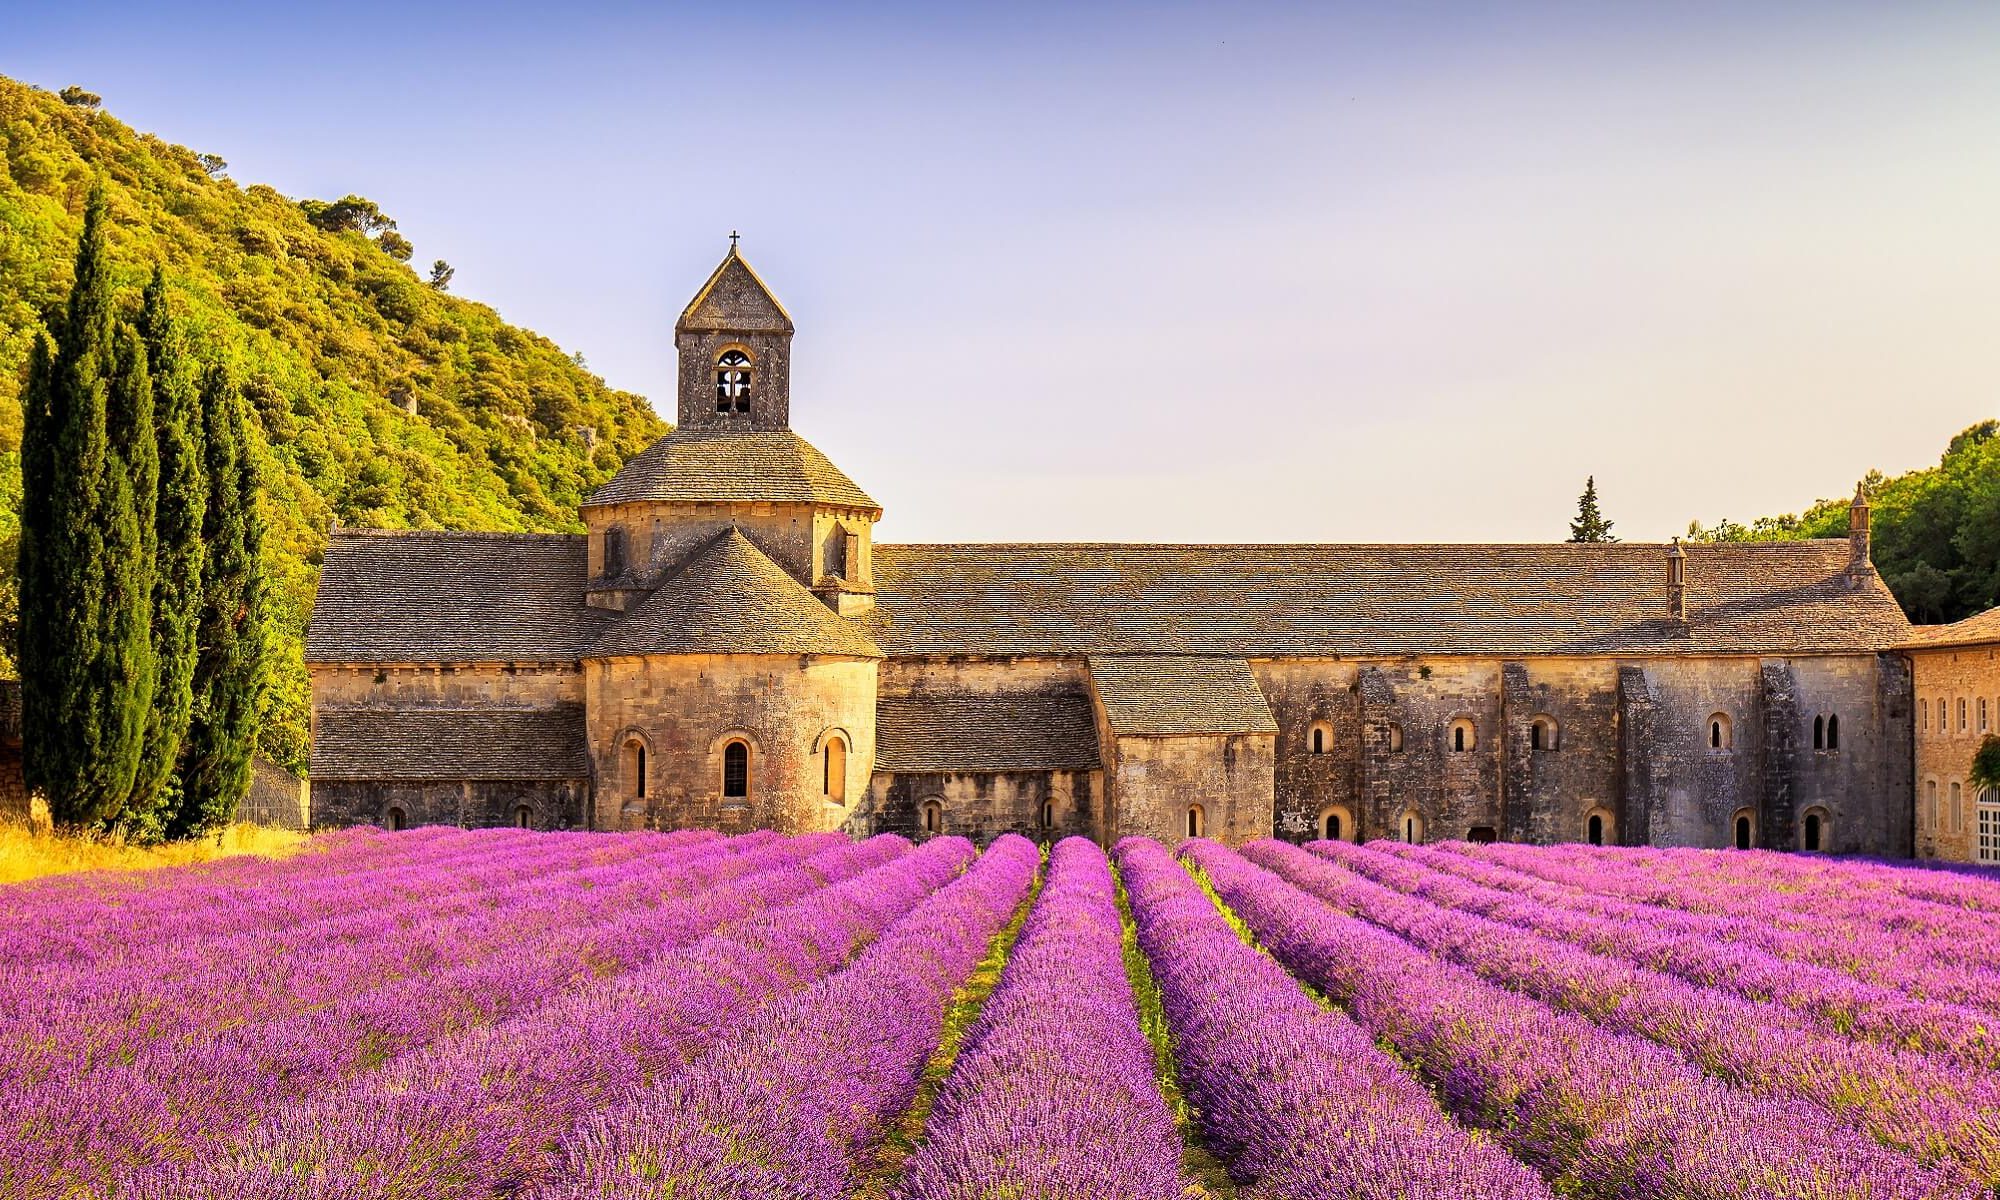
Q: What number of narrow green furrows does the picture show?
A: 3